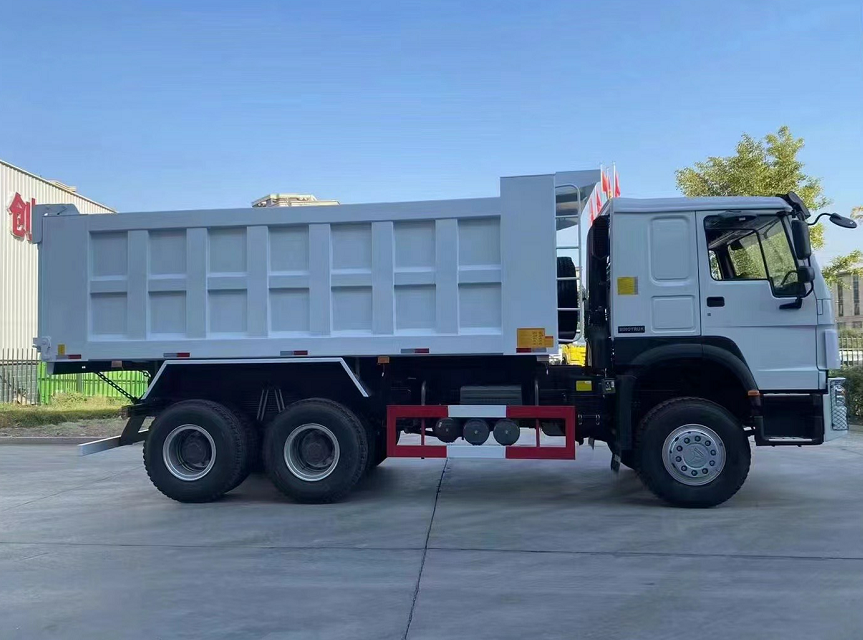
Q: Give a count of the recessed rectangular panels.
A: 14